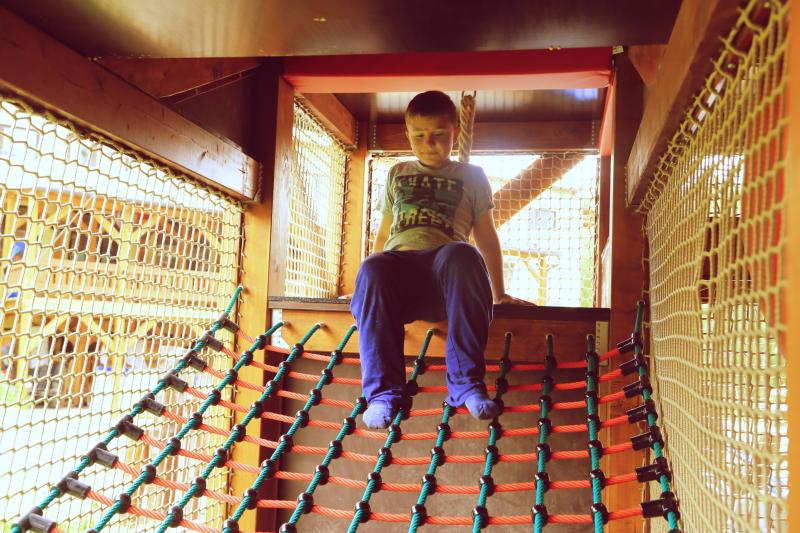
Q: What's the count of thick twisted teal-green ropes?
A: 11